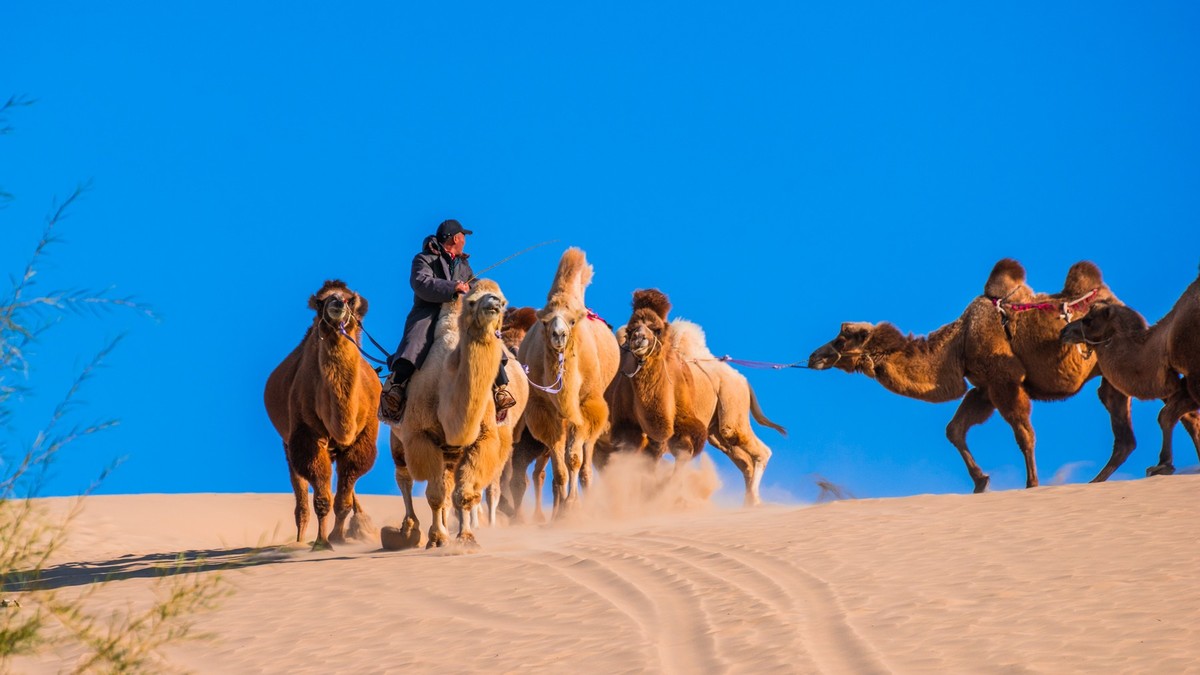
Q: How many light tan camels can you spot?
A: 3